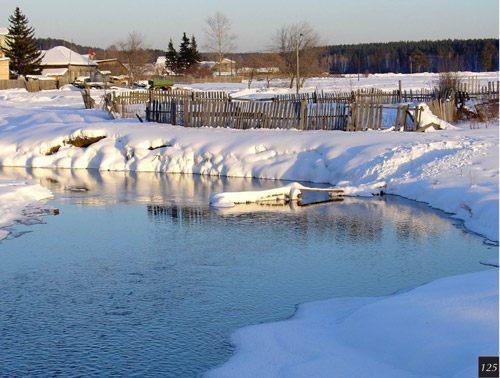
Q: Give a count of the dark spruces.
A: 4